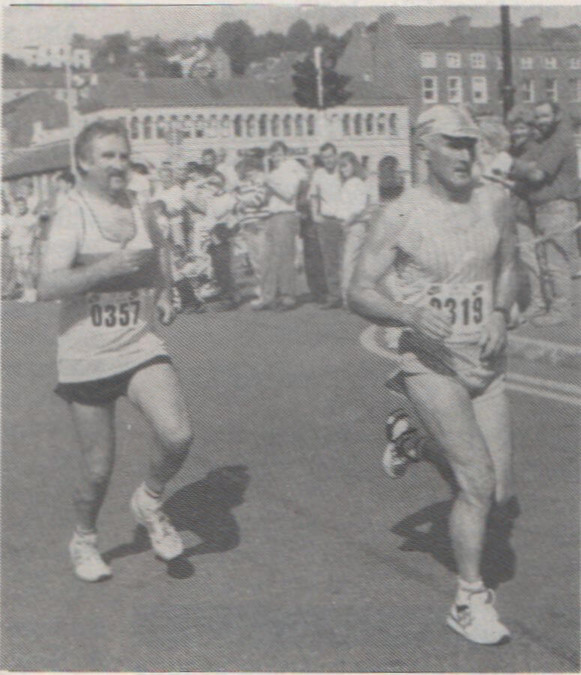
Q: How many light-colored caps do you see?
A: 1